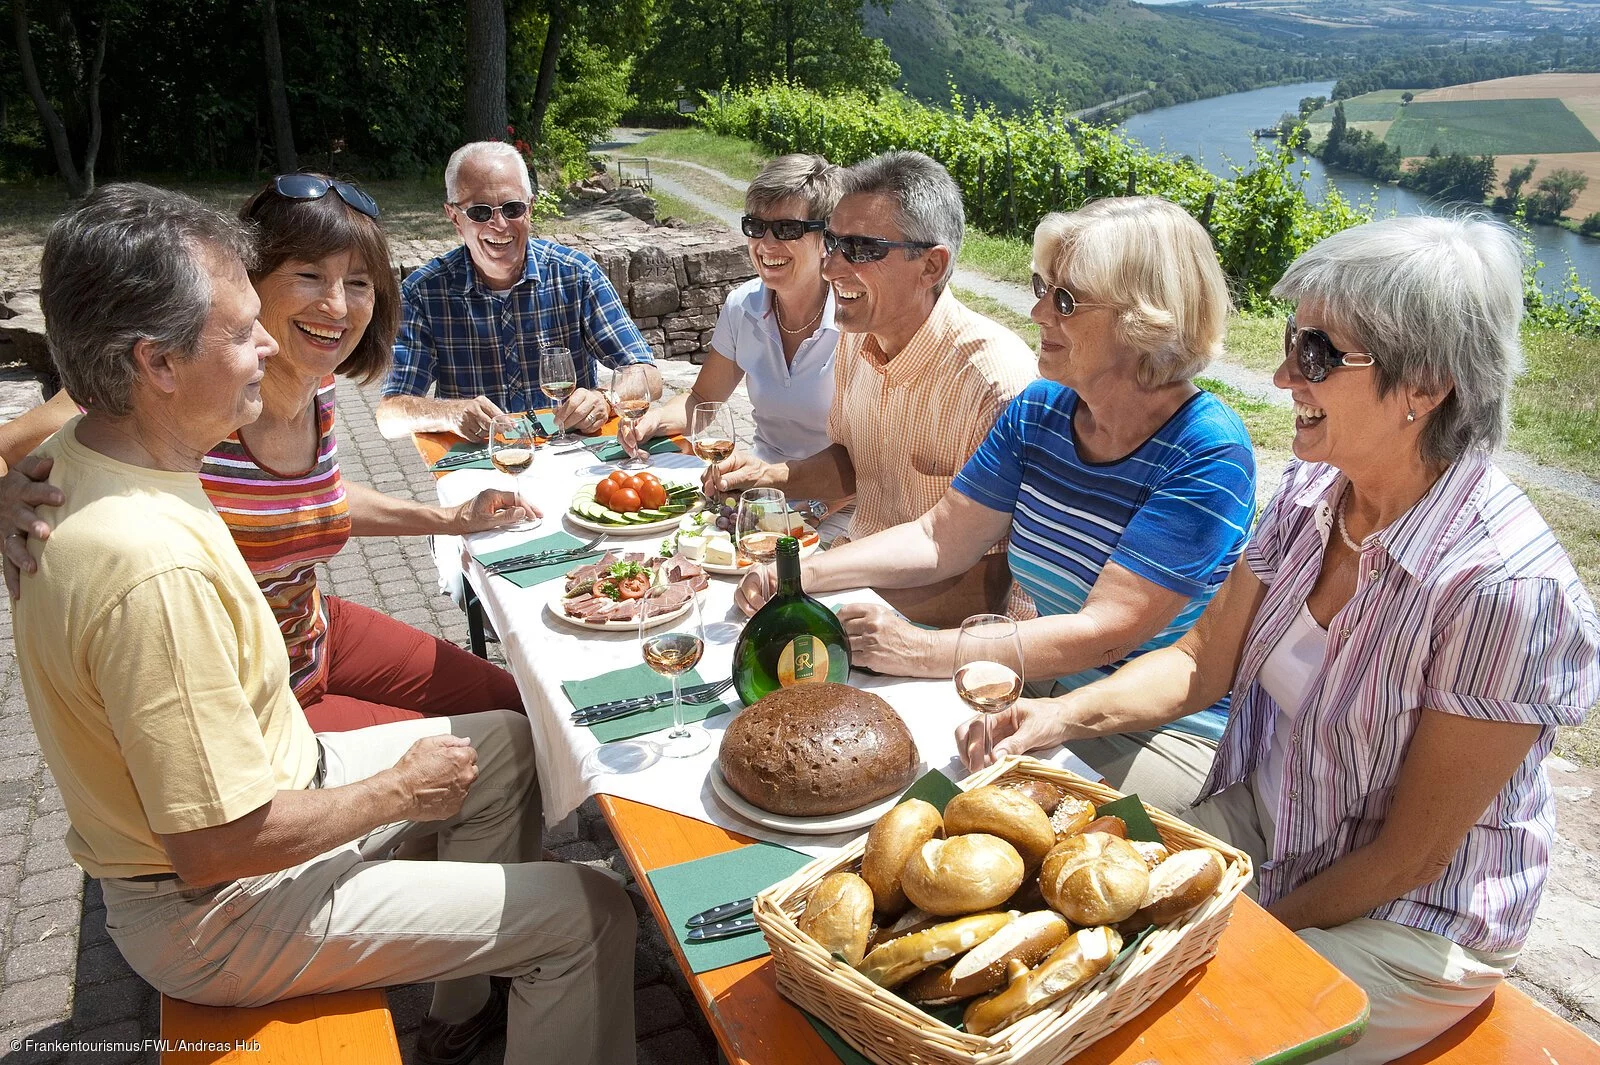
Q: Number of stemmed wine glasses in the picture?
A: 7